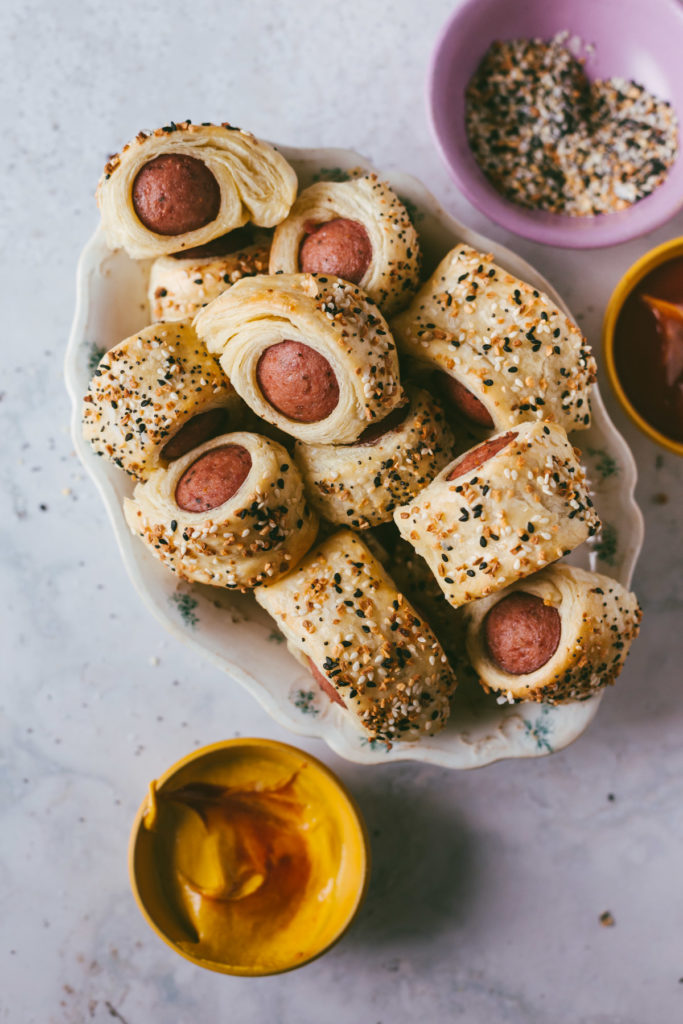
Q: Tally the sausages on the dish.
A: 11